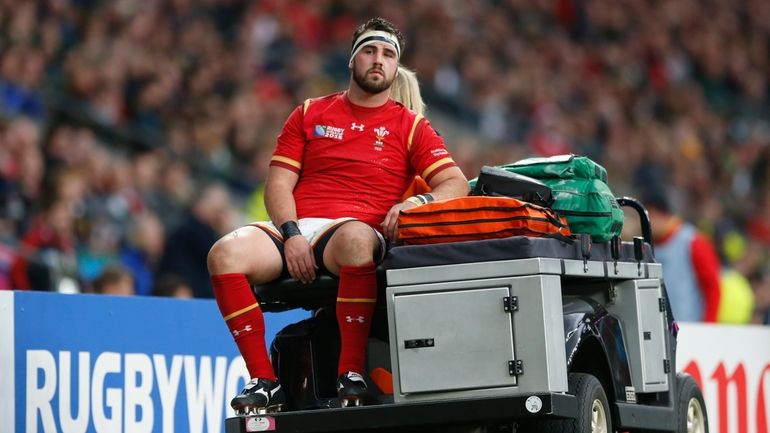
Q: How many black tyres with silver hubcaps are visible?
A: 2